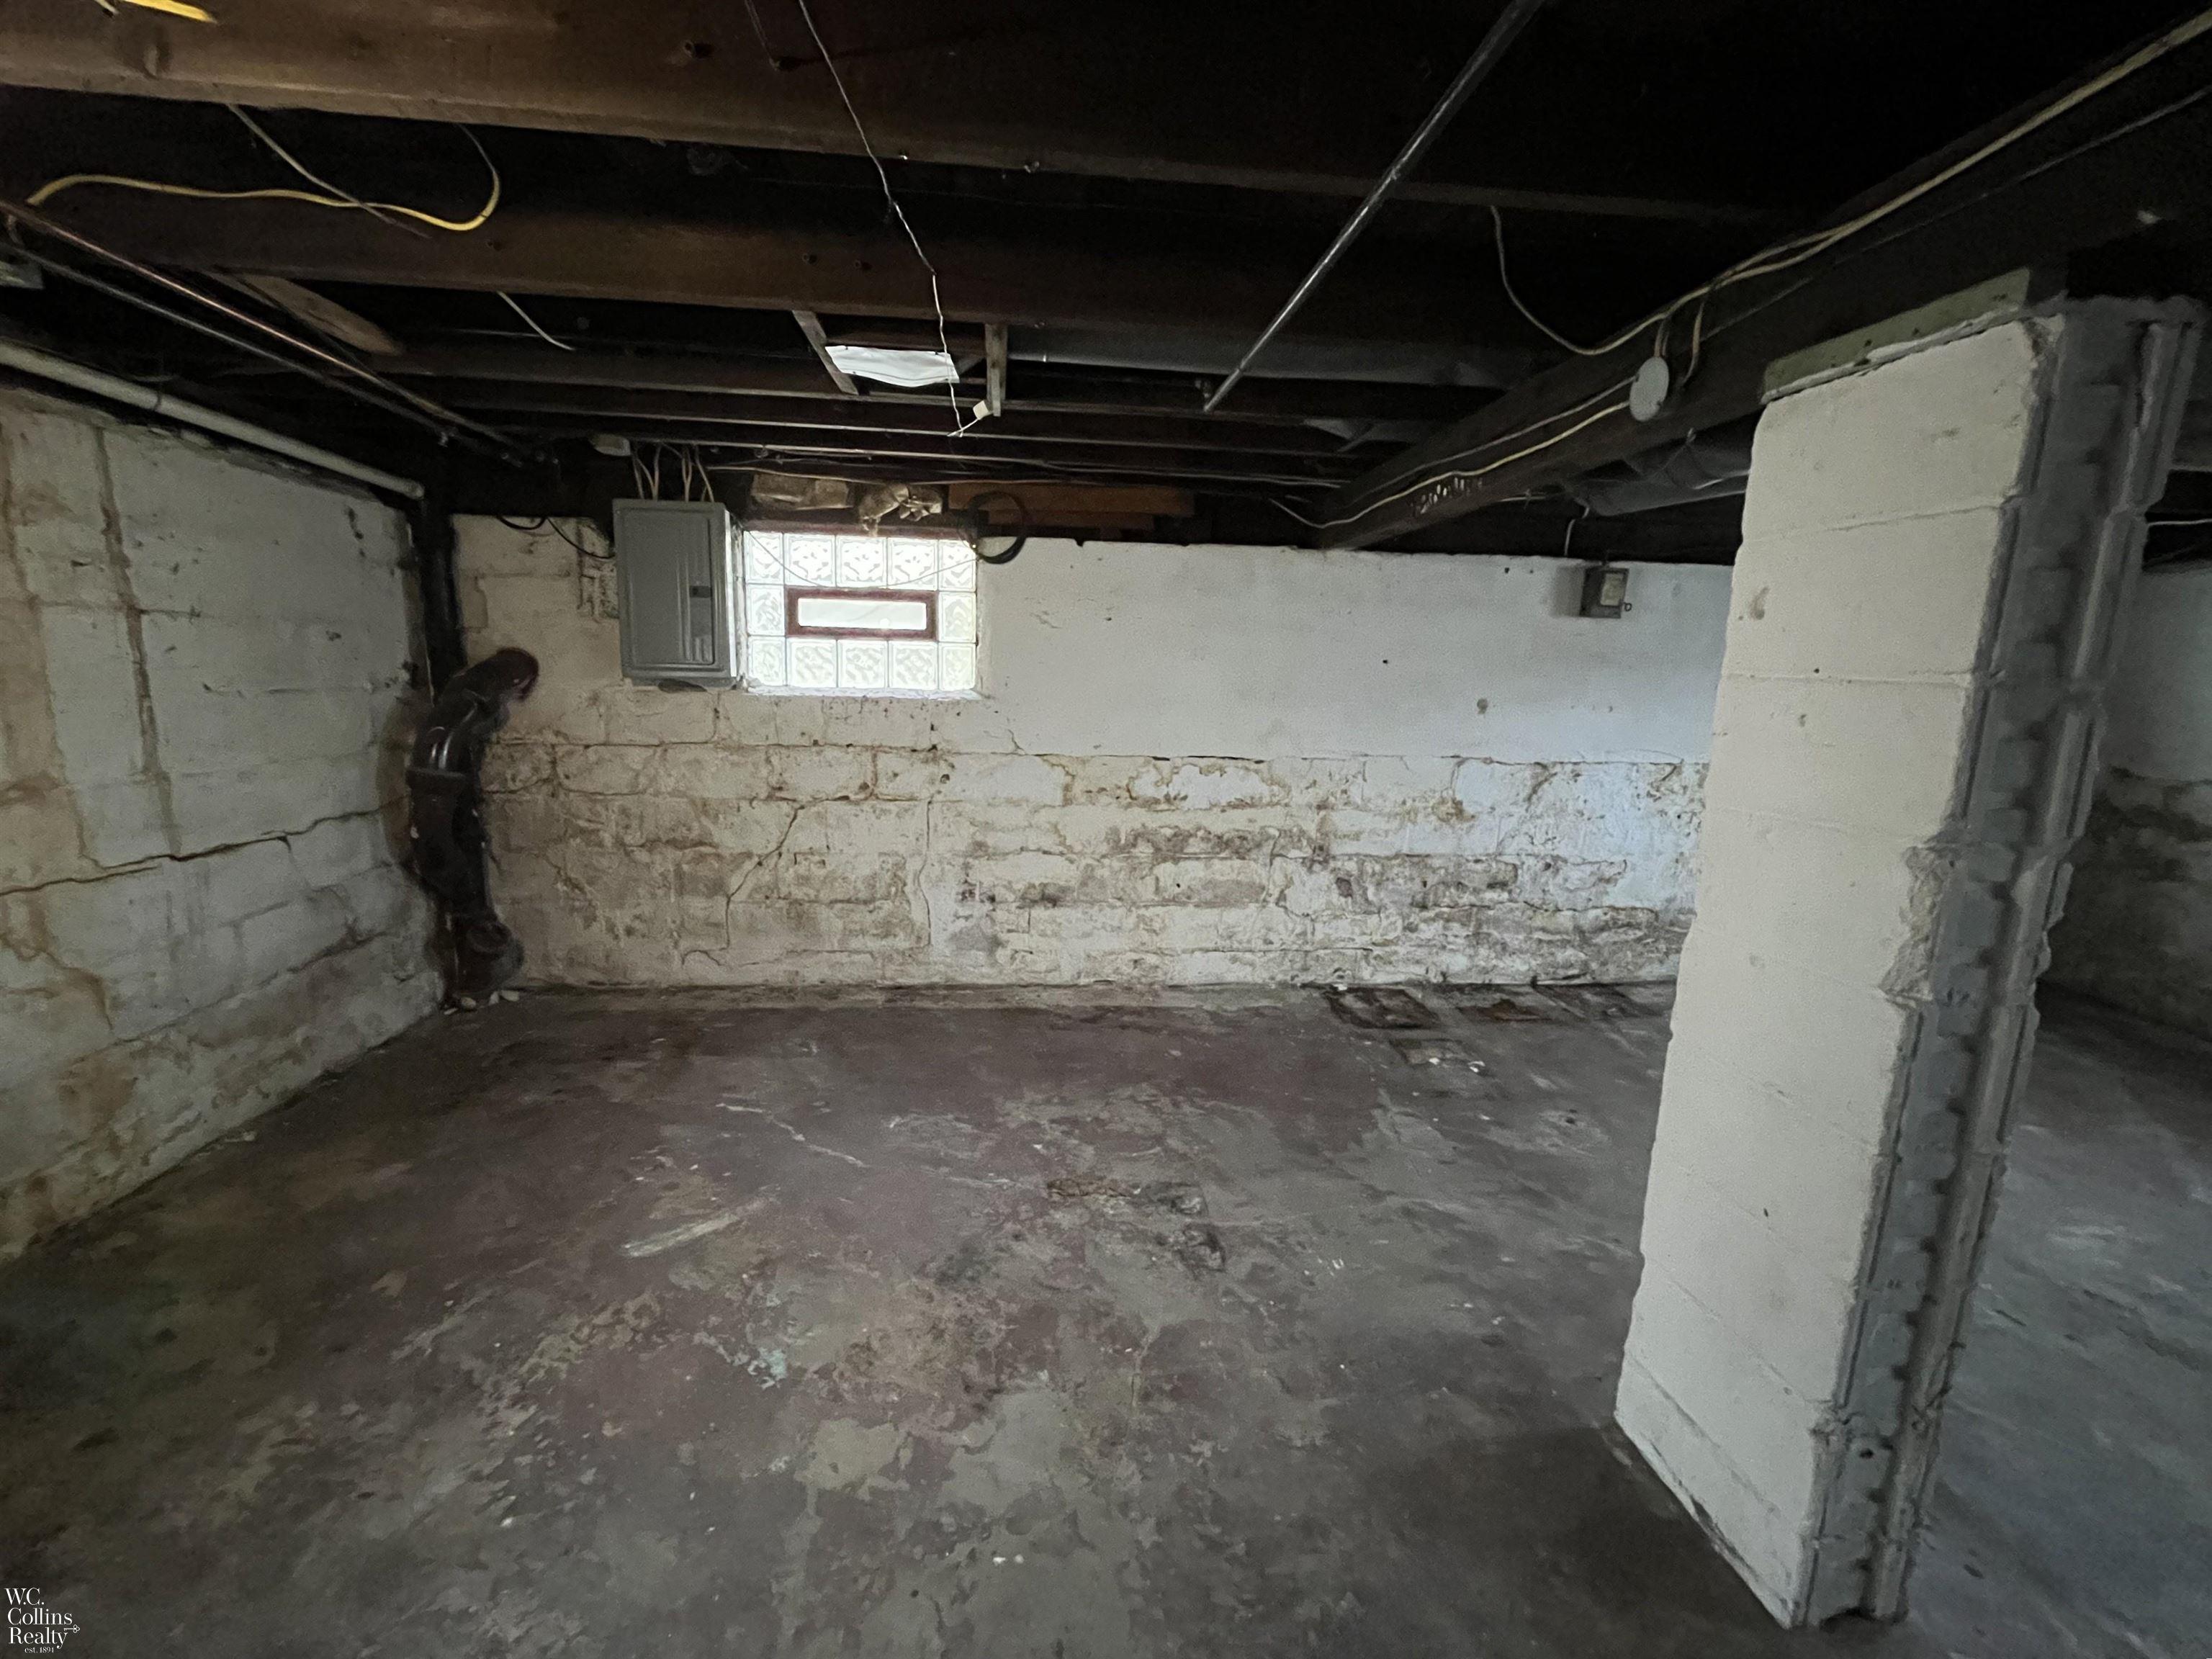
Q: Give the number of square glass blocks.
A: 12